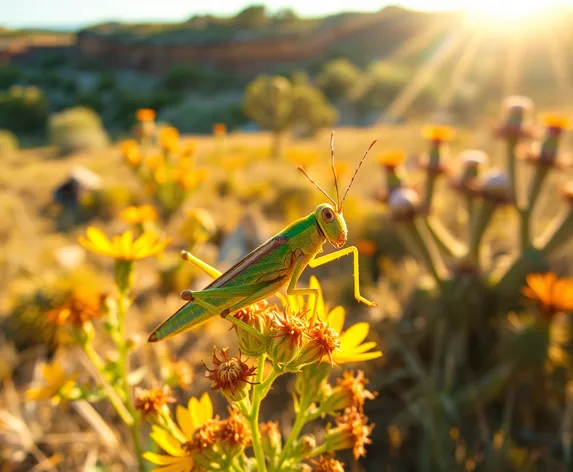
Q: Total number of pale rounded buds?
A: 4